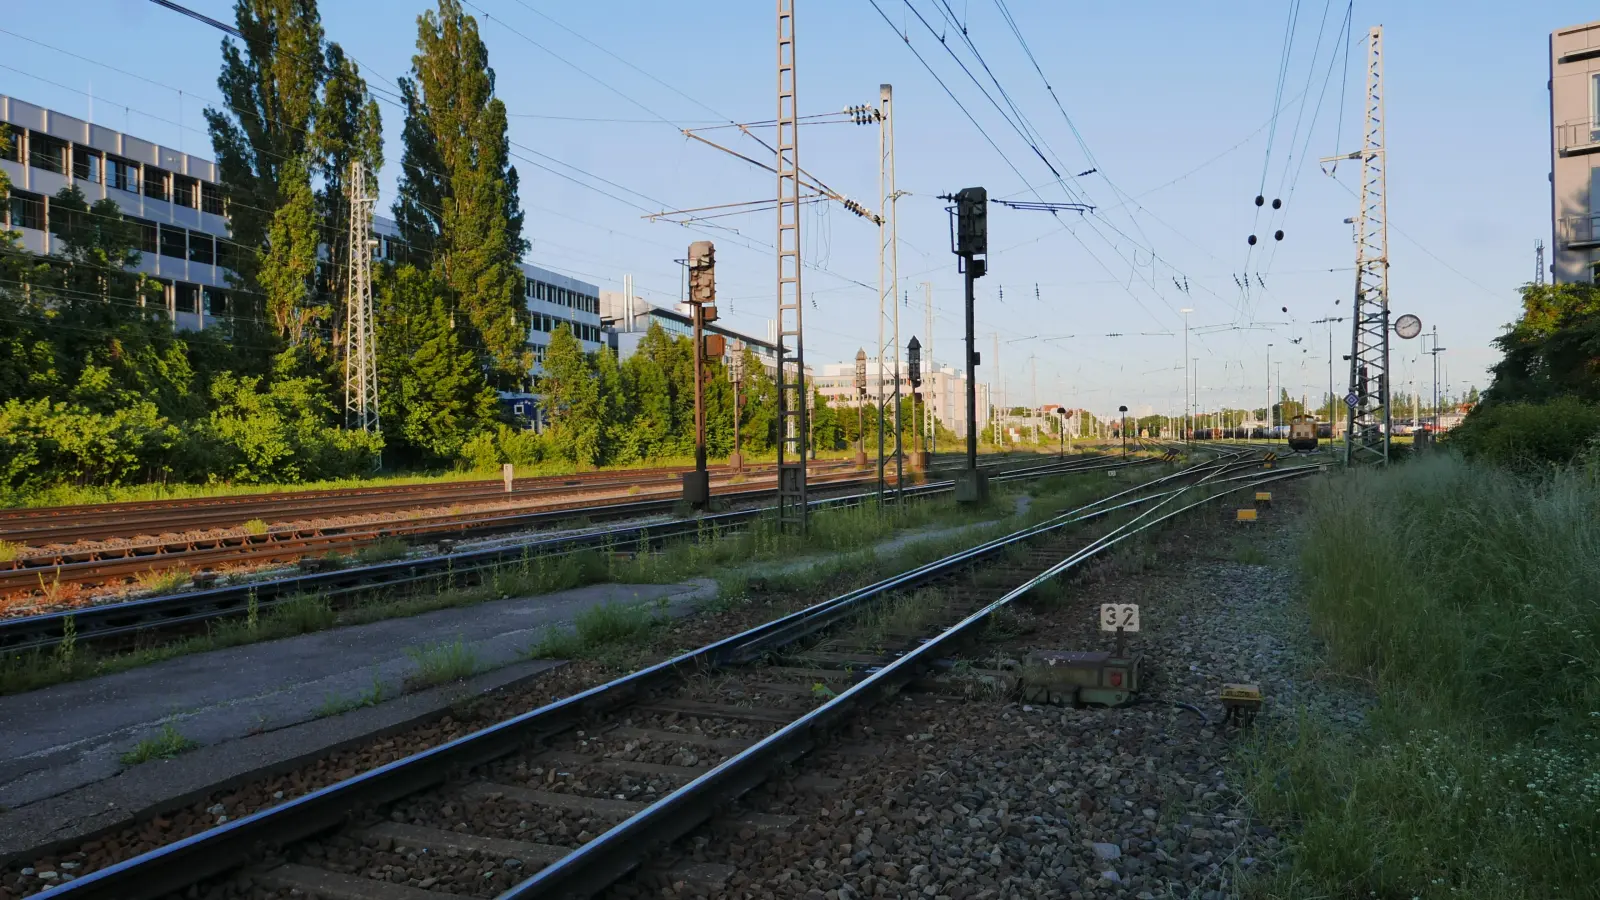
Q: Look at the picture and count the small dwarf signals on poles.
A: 2